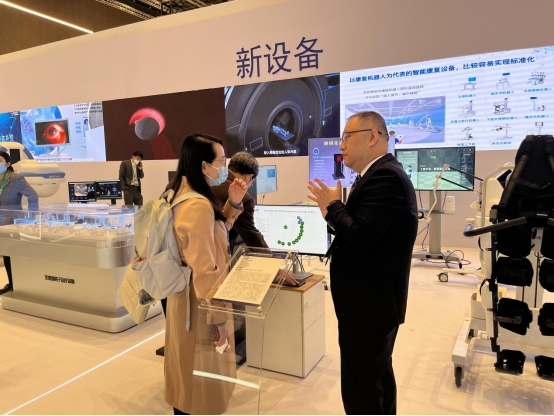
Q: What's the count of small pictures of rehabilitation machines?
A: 9